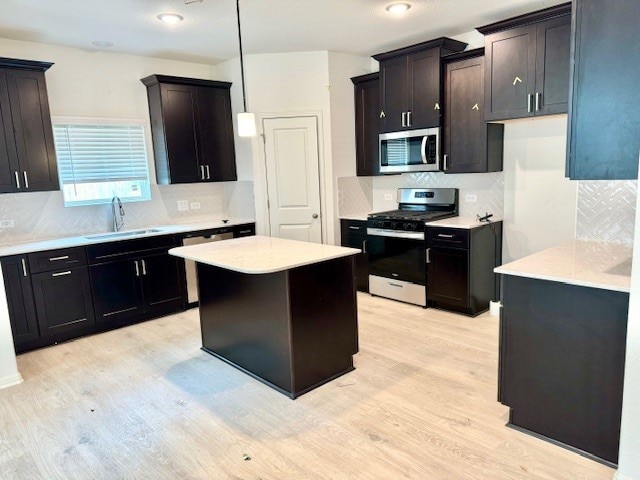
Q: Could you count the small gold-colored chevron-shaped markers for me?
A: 4